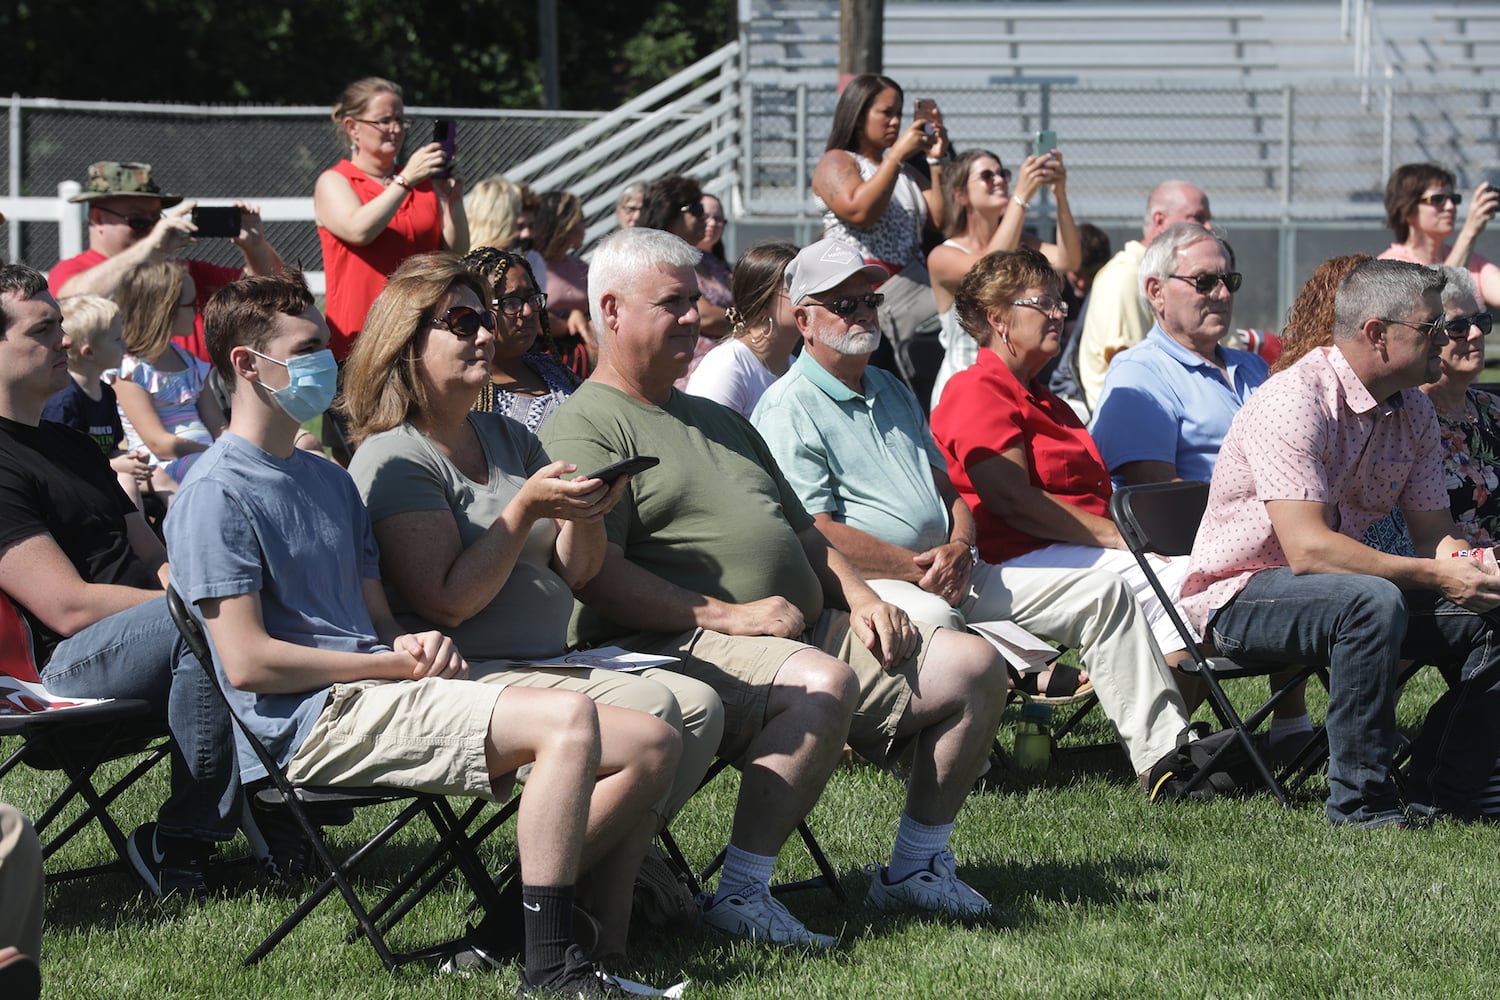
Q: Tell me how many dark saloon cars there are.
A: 0